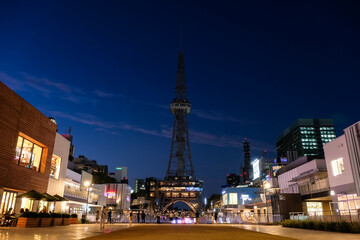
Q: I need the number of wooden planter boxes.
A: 5